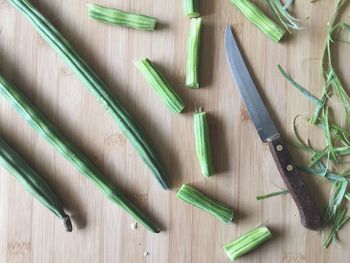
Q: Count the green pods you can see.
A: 11